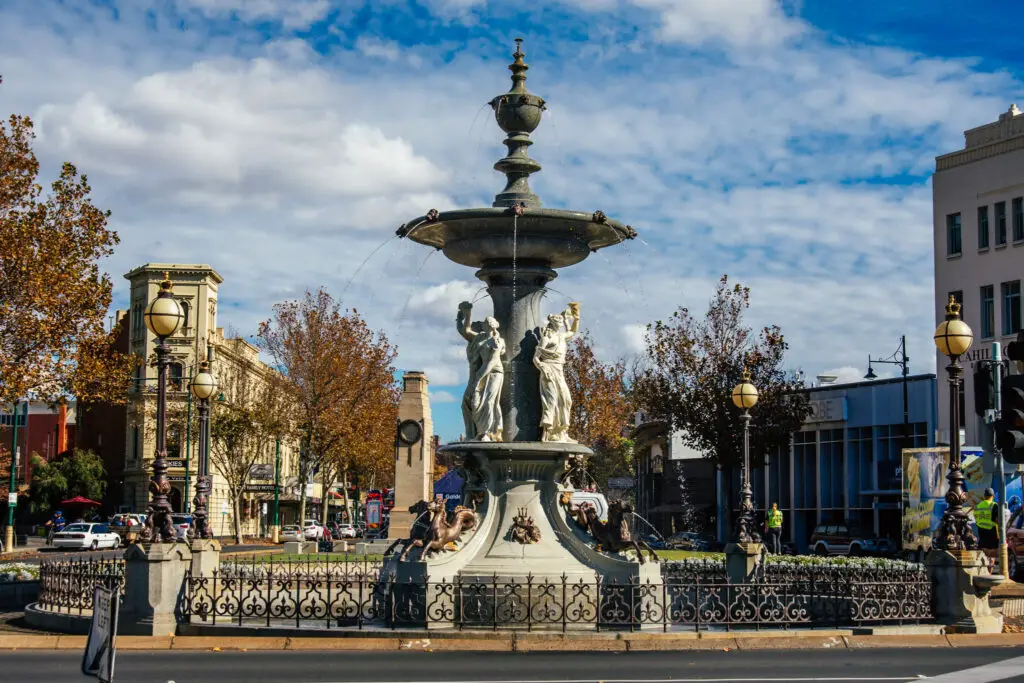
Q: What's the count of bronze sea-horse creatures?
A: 3